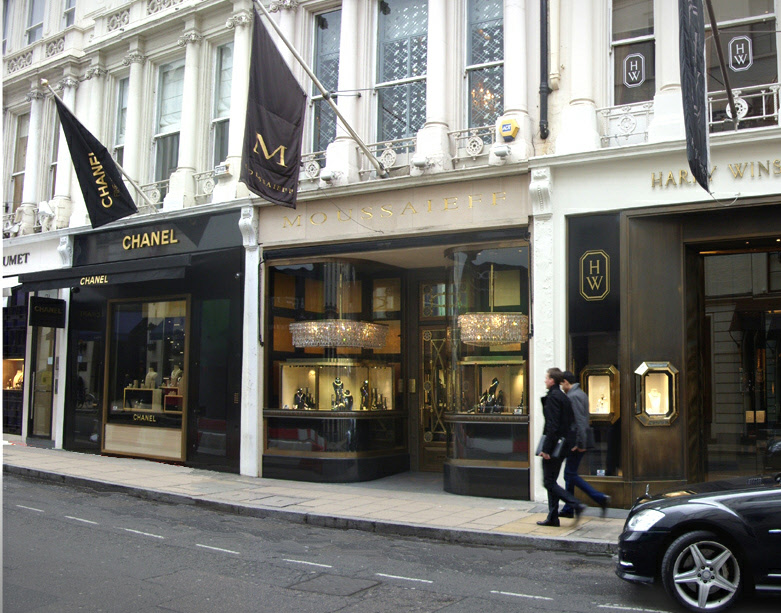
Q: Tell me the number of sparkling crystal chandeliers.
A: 2